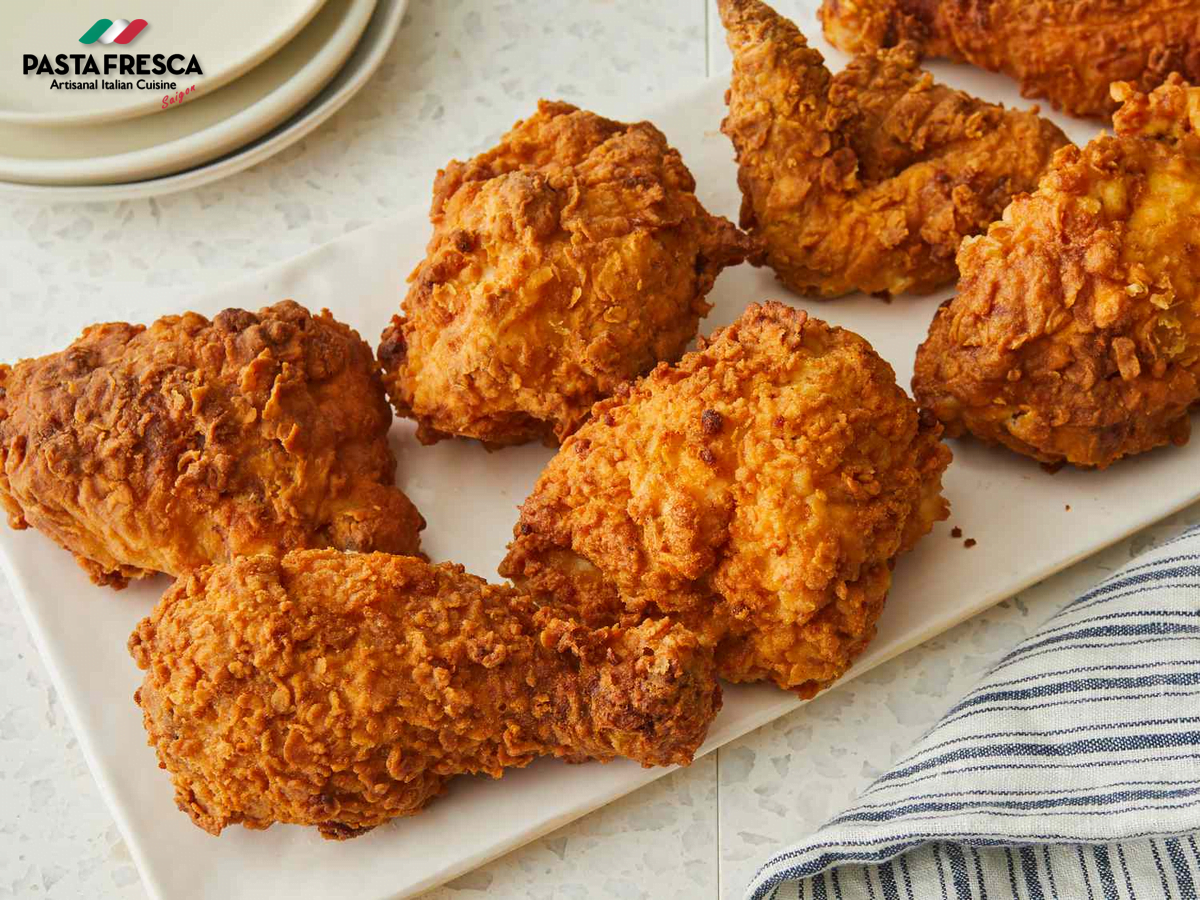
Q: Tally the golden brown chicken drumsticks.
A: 2